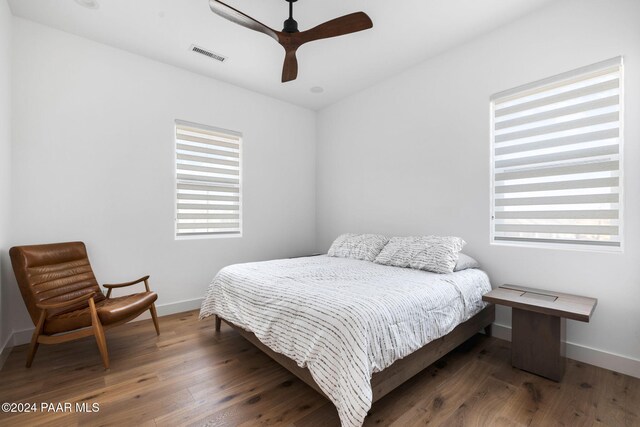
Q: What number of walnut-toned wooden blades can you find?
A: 3